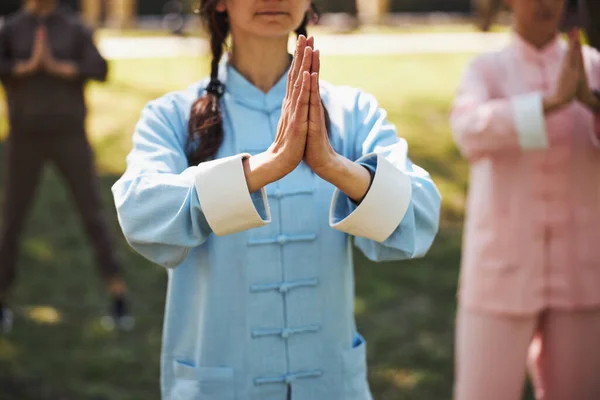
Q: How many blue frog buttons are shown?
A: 5